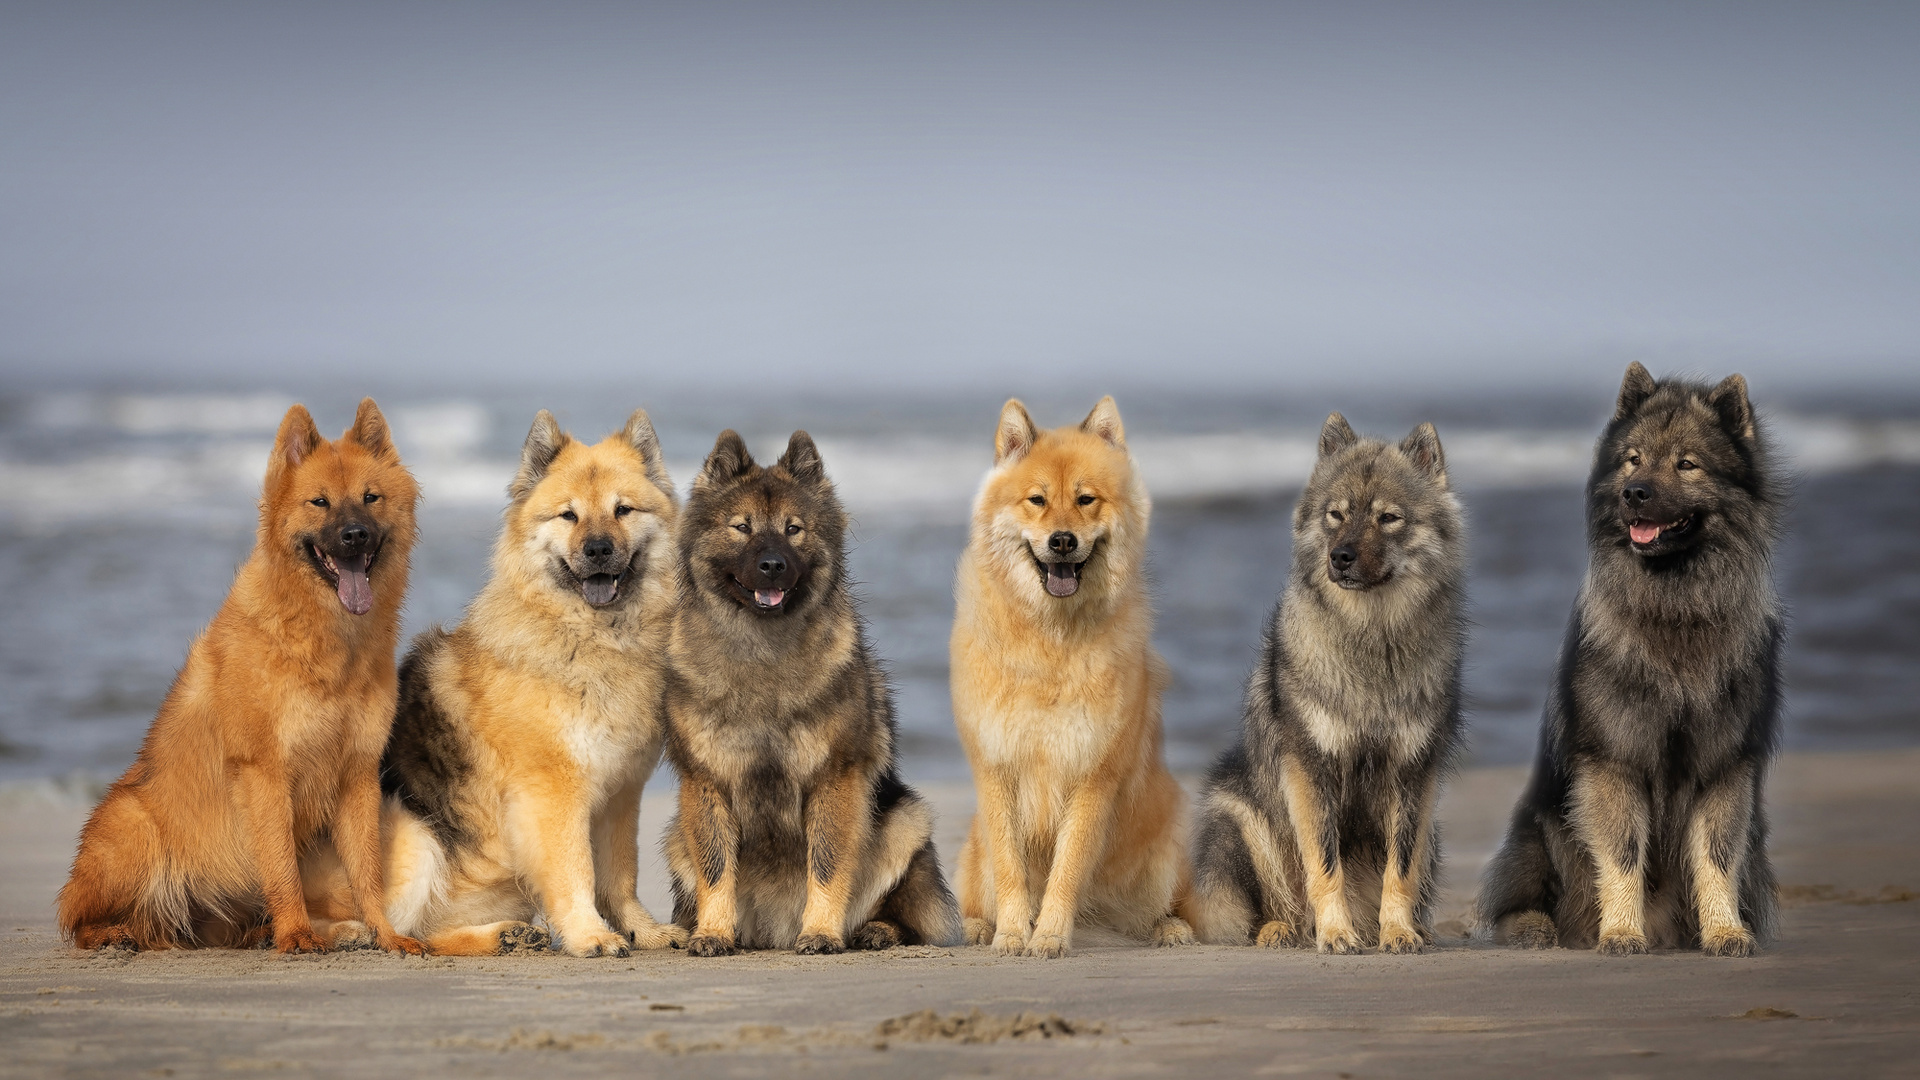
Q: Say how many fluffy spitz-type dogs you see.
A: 6